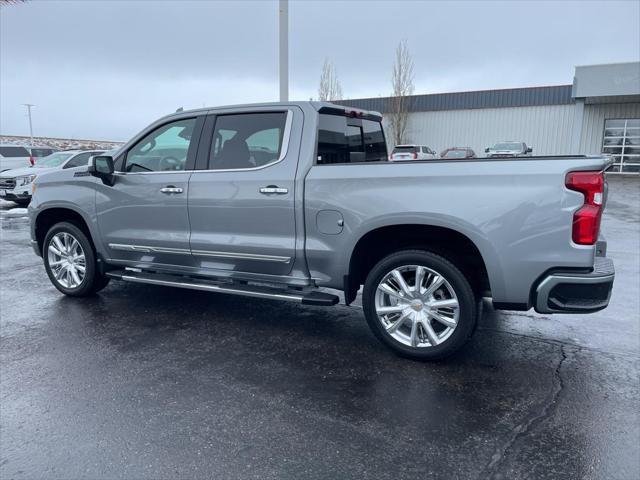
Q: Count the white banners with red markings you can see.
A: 0